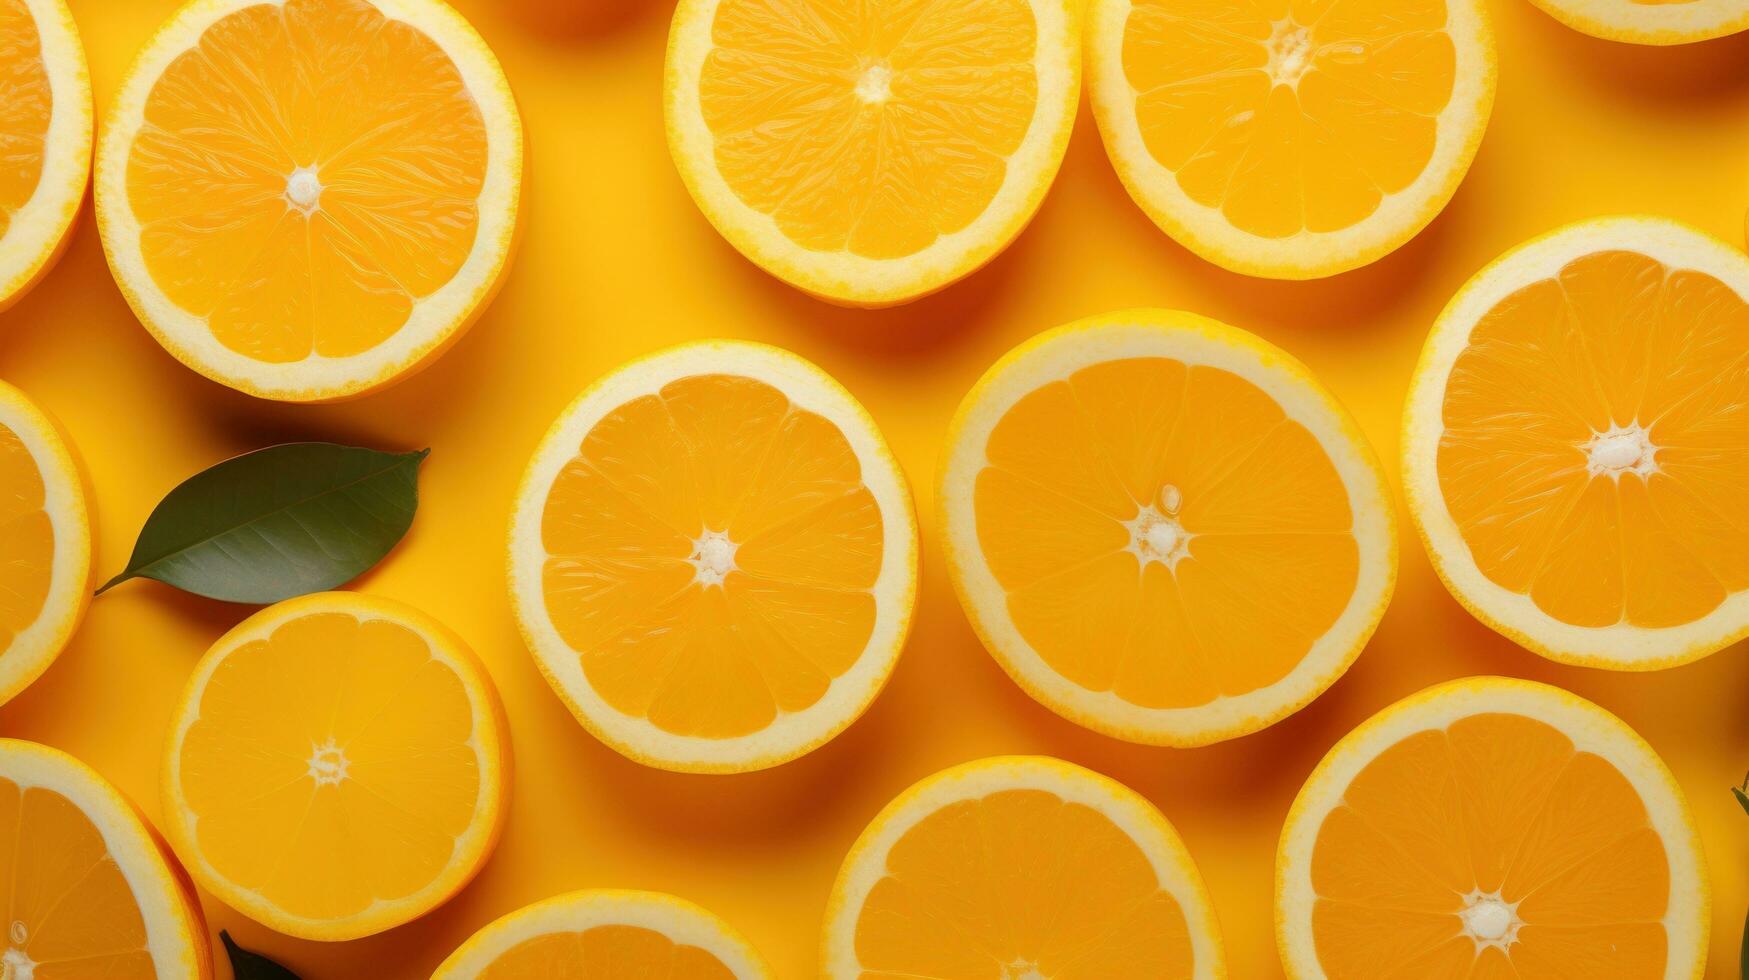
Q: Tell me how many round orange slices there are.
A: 14